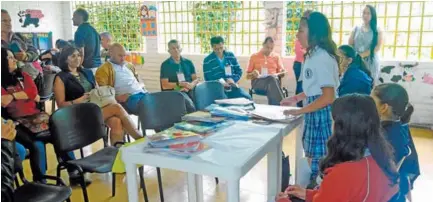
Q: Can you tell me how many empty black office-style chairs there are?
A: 4